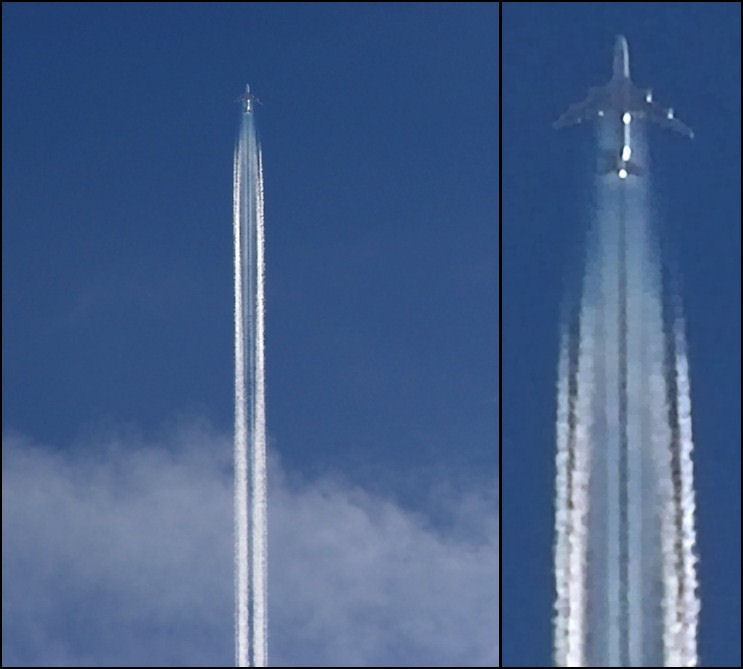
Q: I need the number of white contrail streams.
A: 4